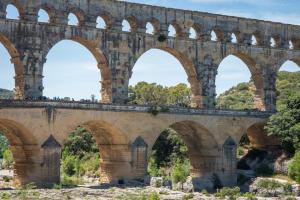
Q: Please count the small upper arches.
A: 13